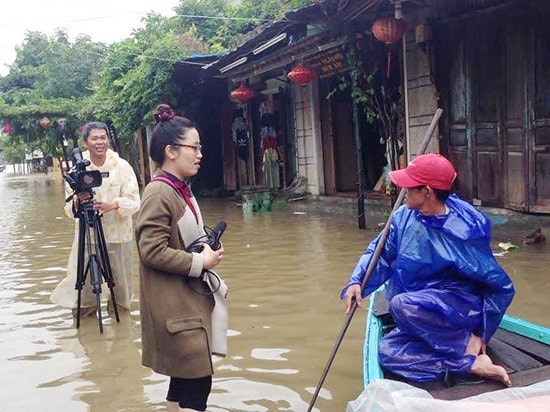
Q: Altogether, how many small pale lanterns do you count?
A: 2